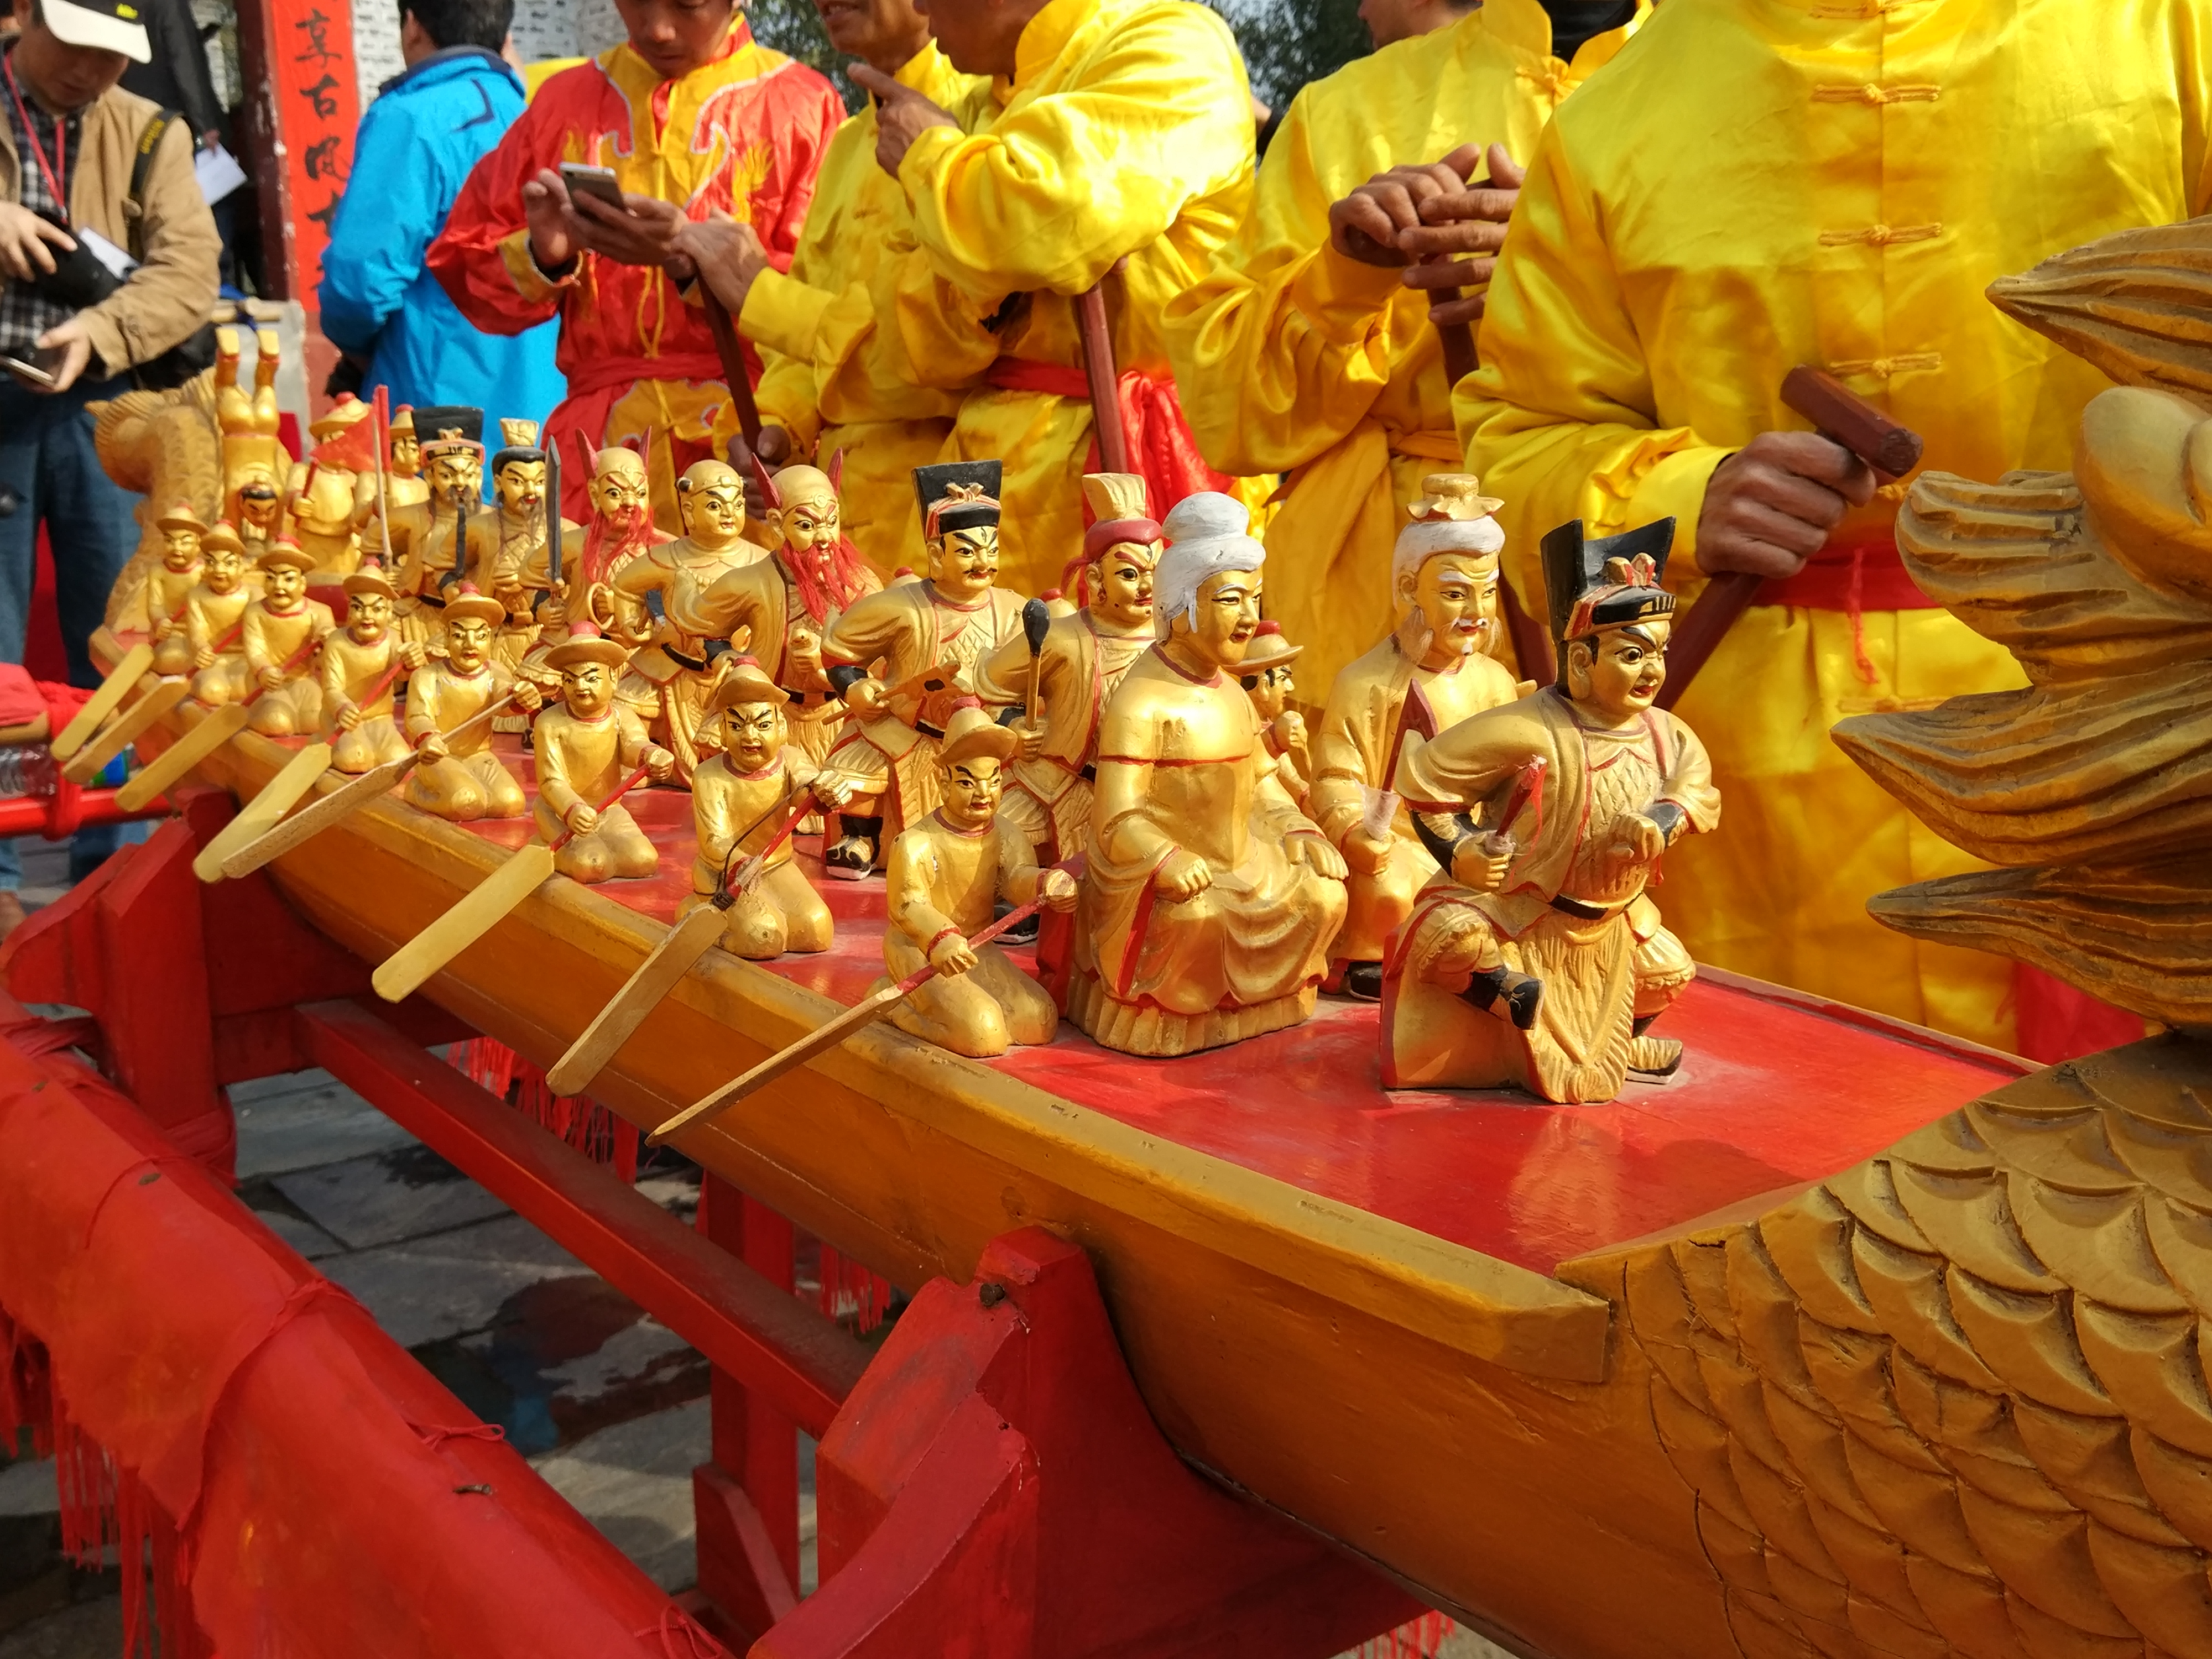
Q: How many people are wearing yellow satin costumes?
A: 4